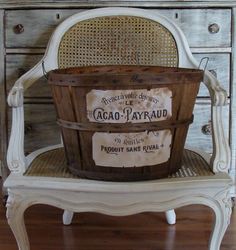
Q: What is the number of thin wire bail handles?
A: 2